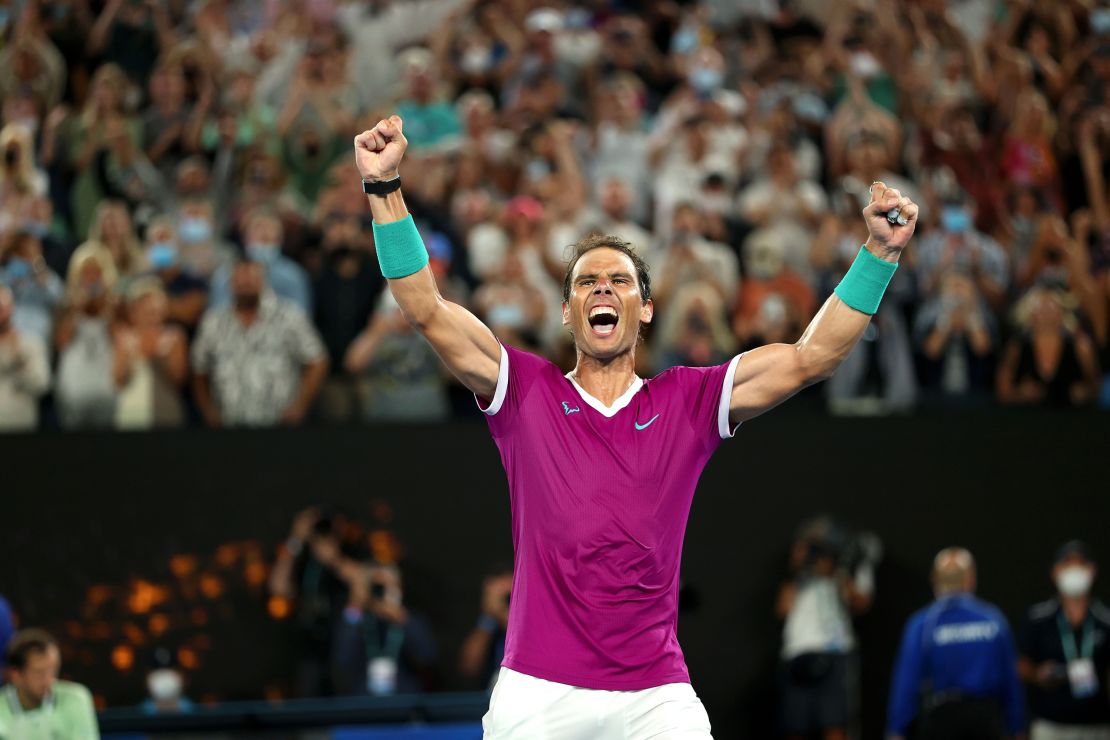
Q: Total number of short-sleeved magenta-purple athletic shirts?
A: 1